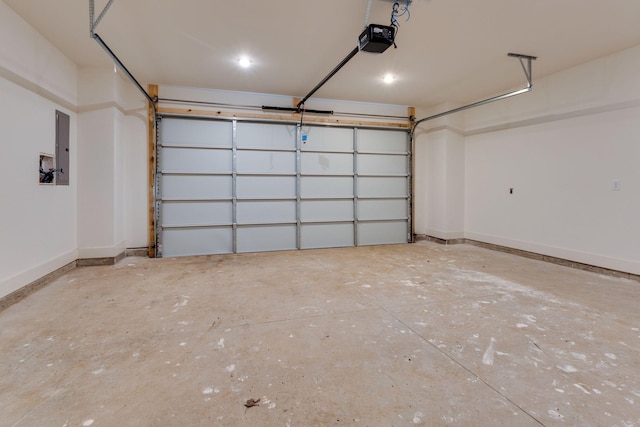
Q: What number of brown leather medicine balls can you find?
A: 0